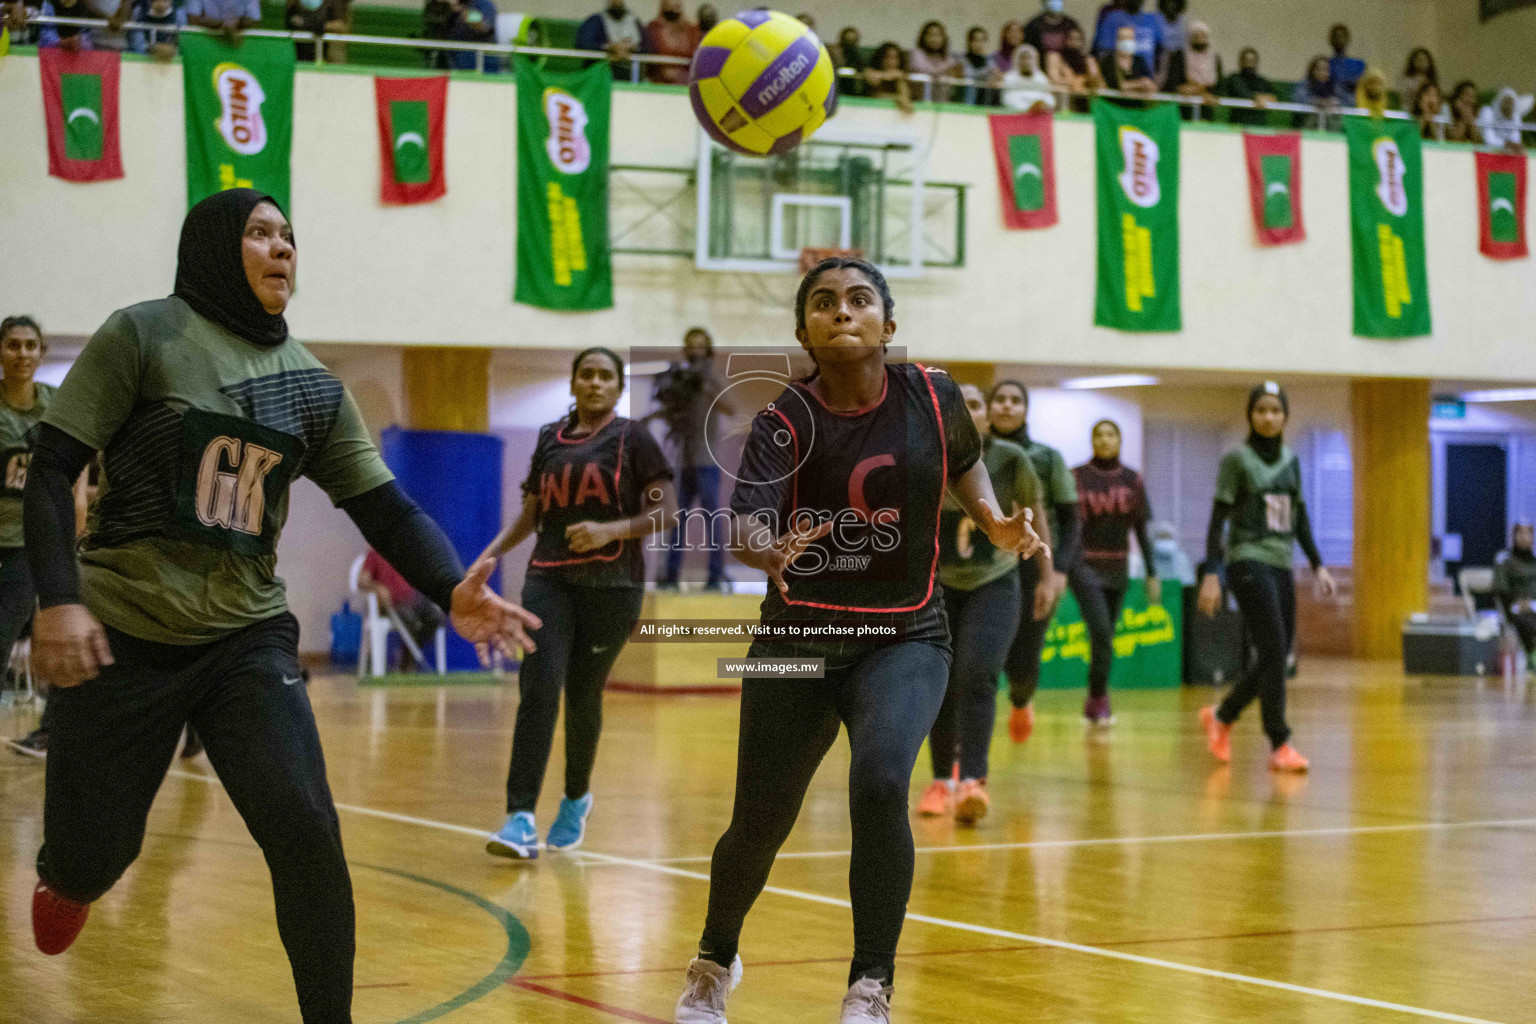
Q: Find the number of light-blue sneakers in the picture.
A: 2